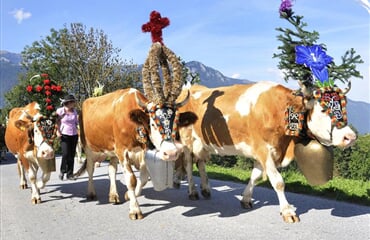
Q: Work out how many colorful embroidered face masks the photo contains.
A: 3